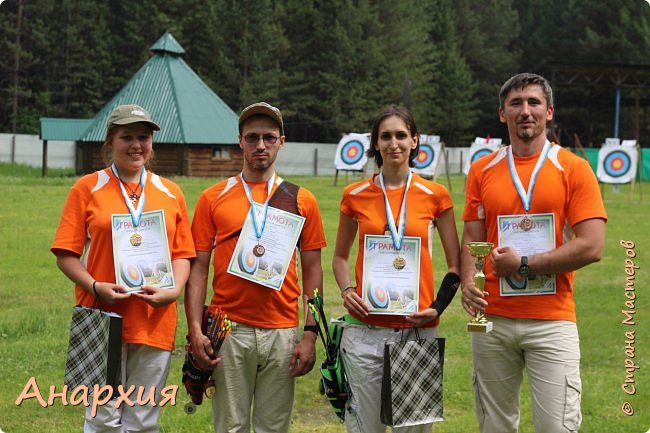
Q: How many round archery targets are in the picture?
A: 4